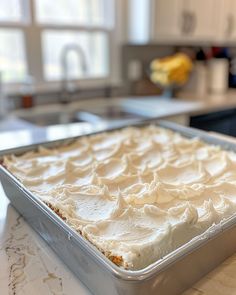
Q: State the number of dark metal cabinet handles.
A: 3